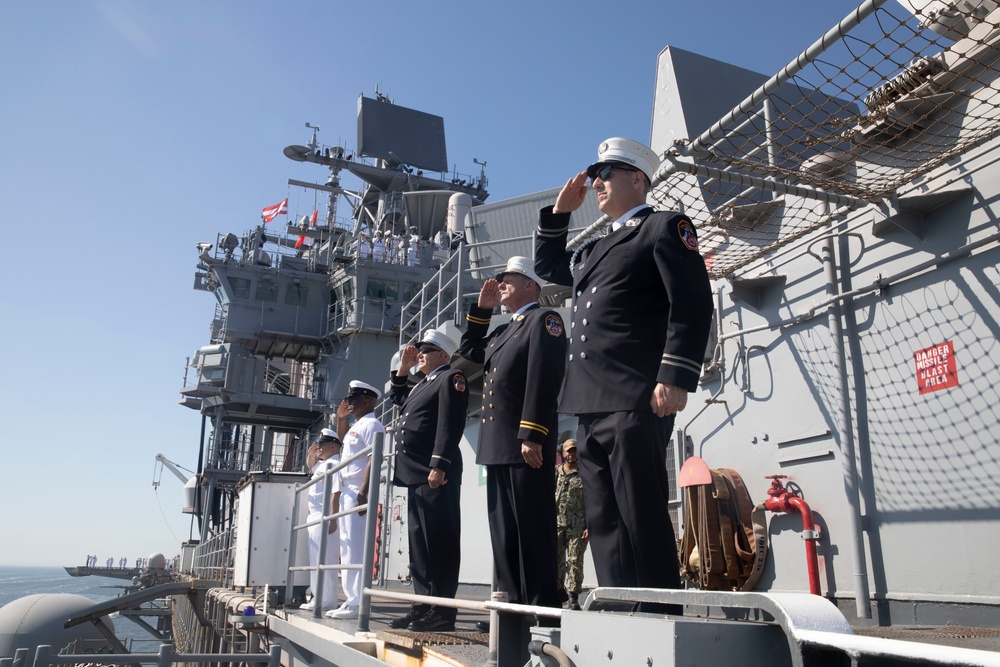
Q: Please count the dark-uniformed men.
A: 3